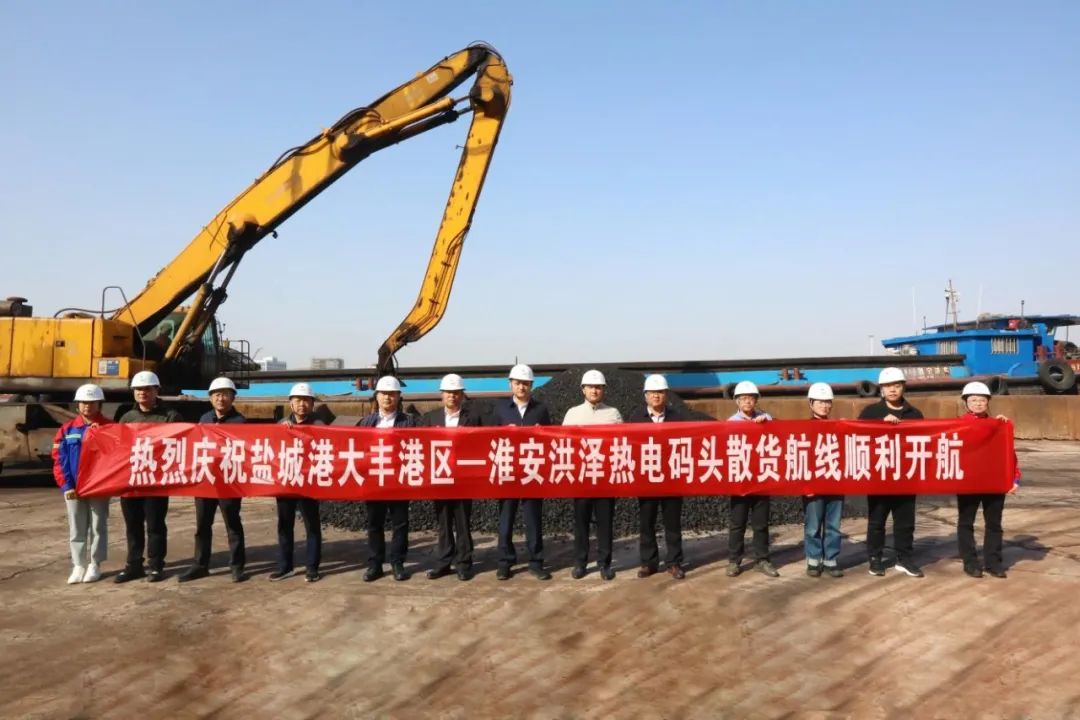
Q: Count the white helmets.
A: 13